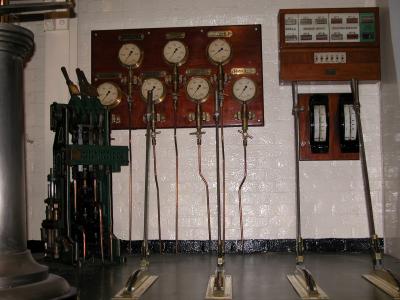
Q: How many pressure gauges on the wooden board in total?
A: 7